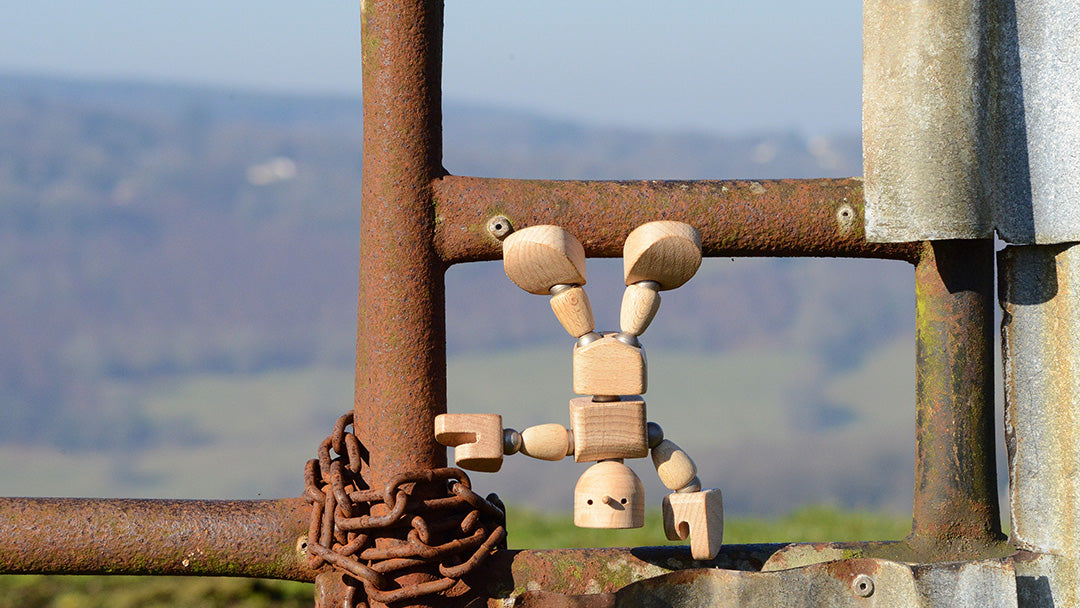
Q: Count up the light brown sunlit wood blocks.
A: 11